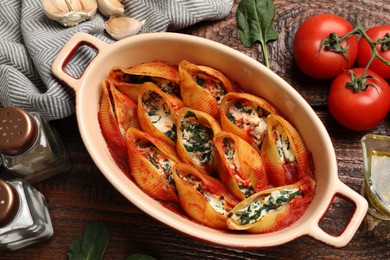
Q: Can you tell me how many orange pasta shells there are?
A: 11